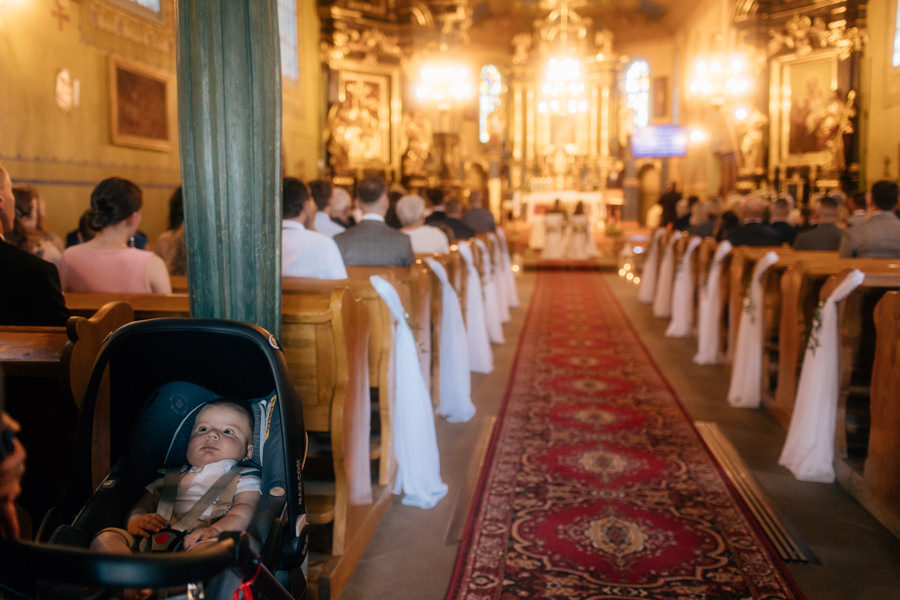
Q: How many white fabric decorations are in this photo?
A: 12